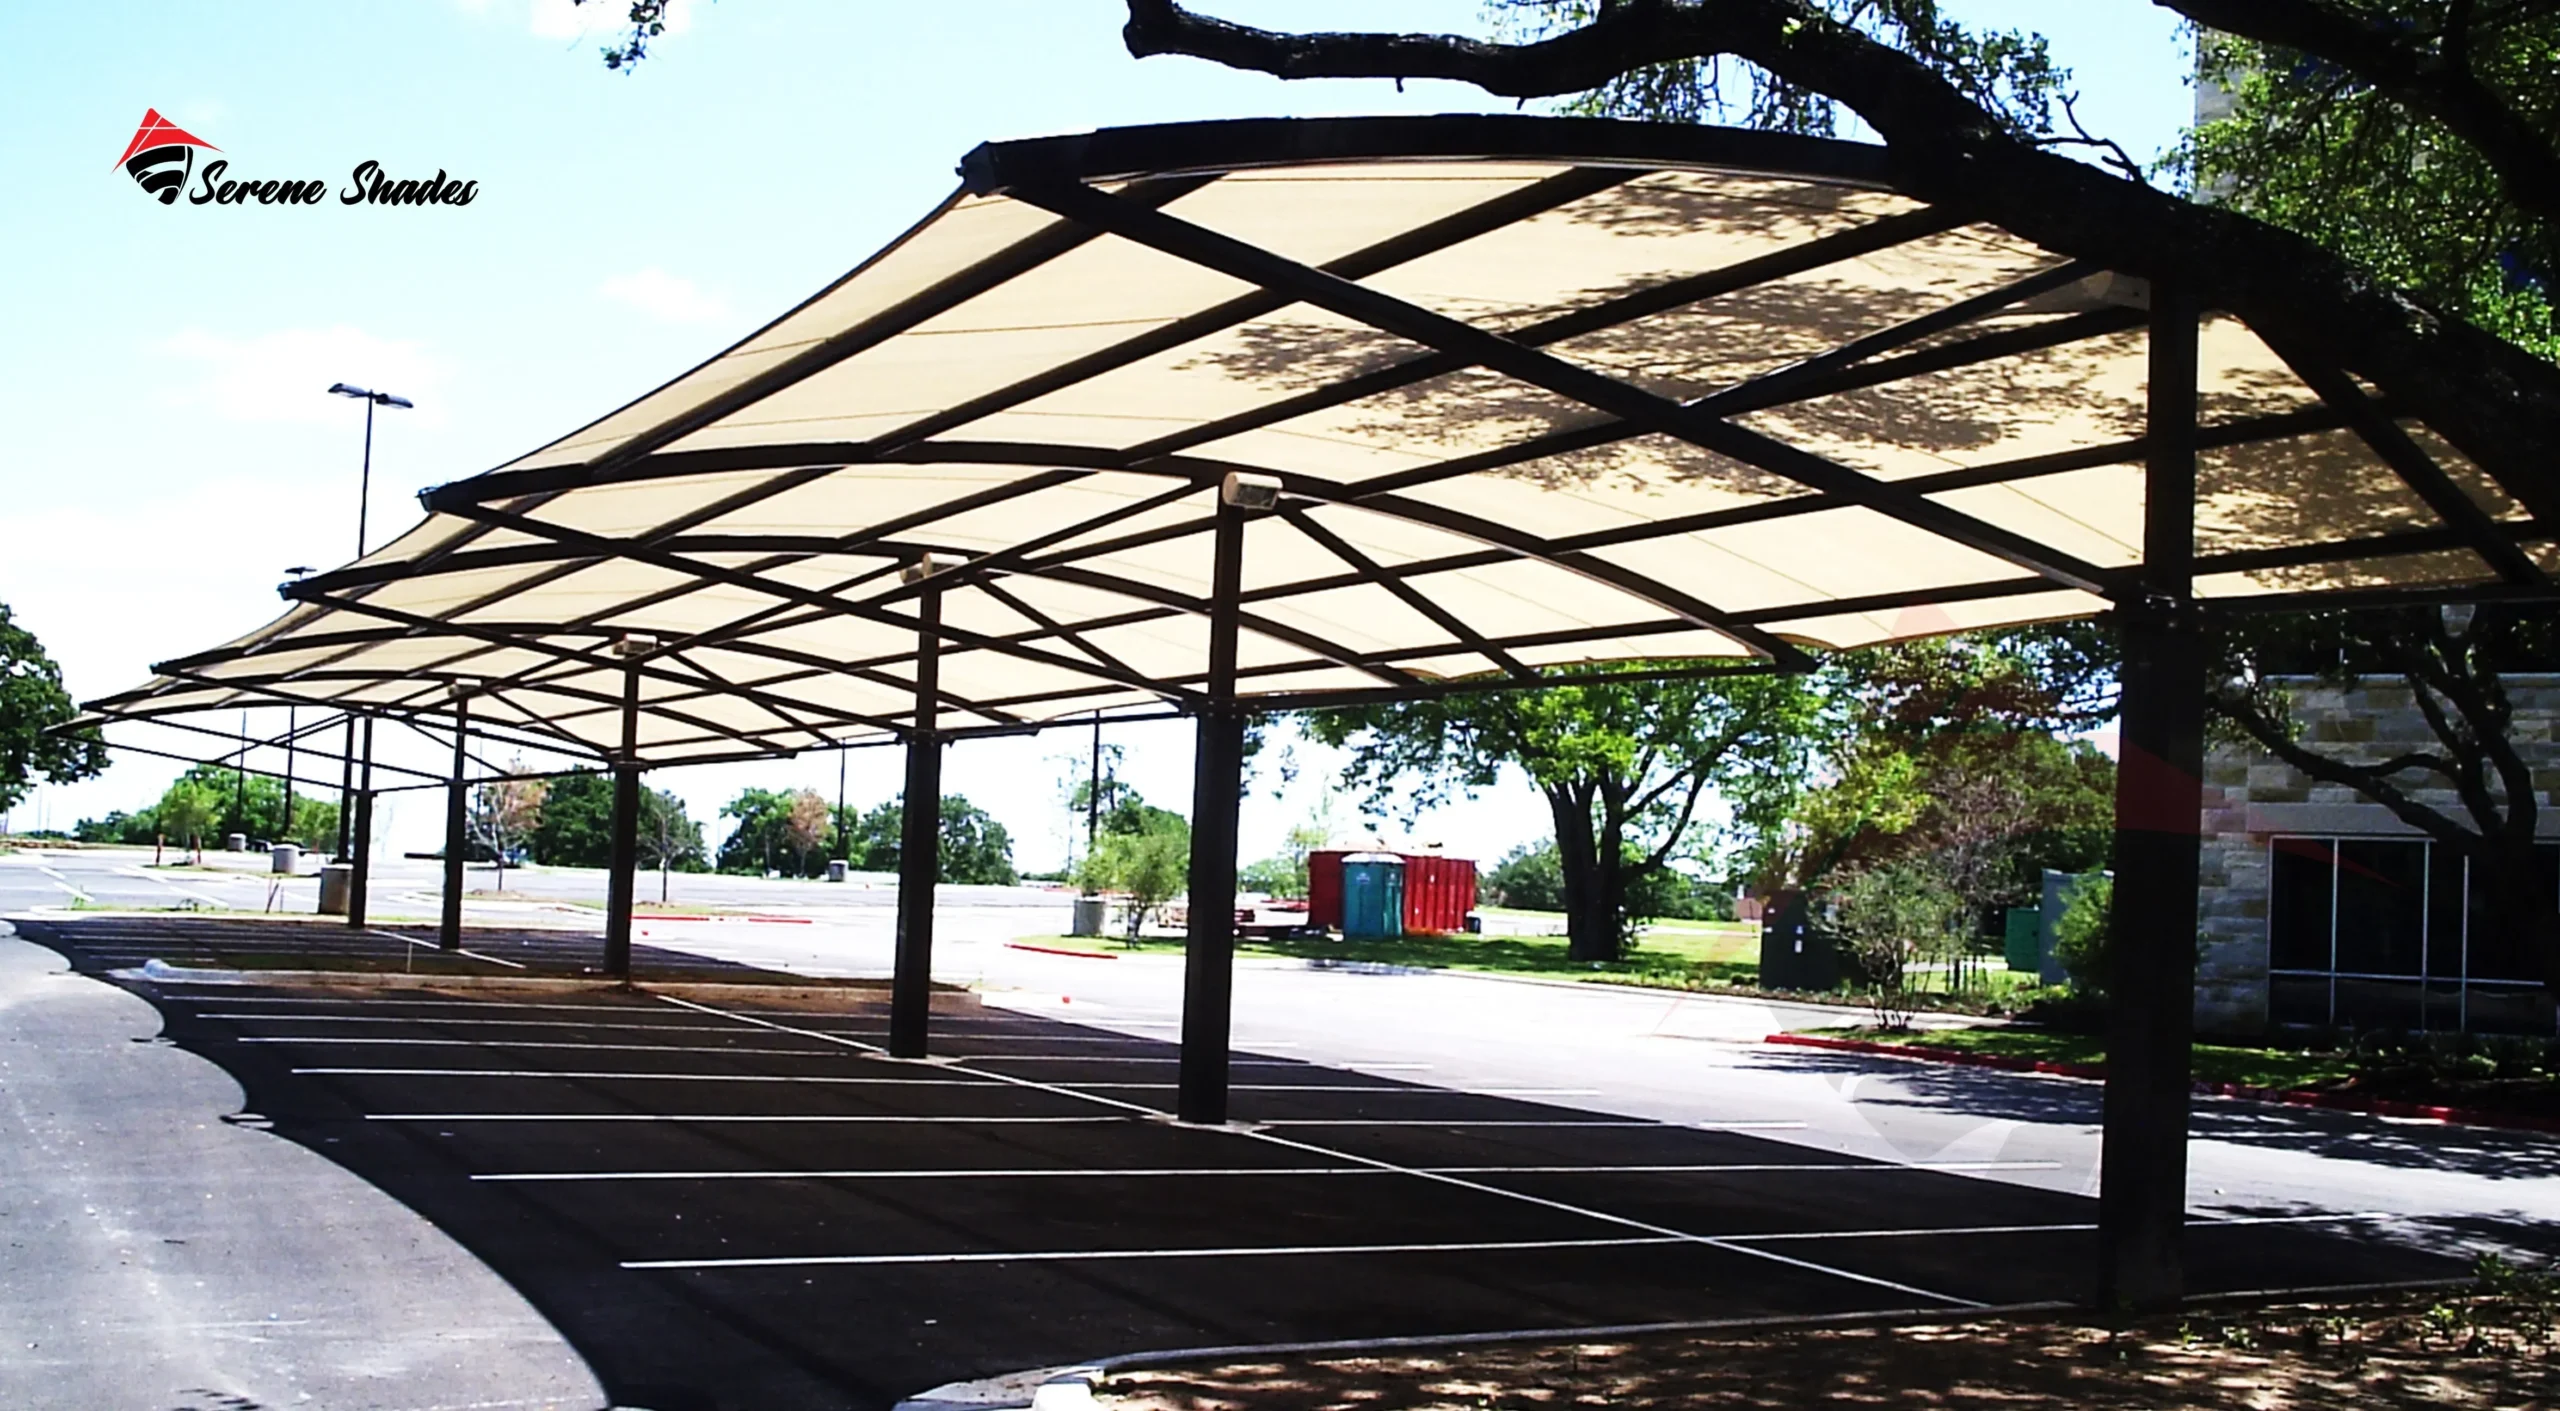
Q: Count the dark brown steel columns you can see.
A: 6